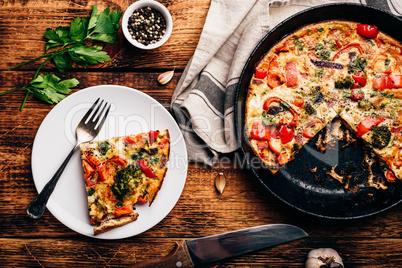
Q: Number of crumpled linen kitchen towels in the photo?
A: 1